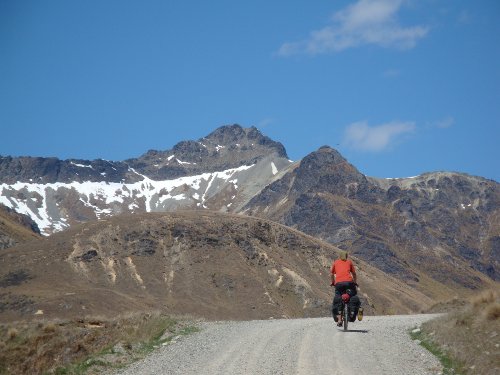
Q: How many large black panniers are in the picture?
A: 2